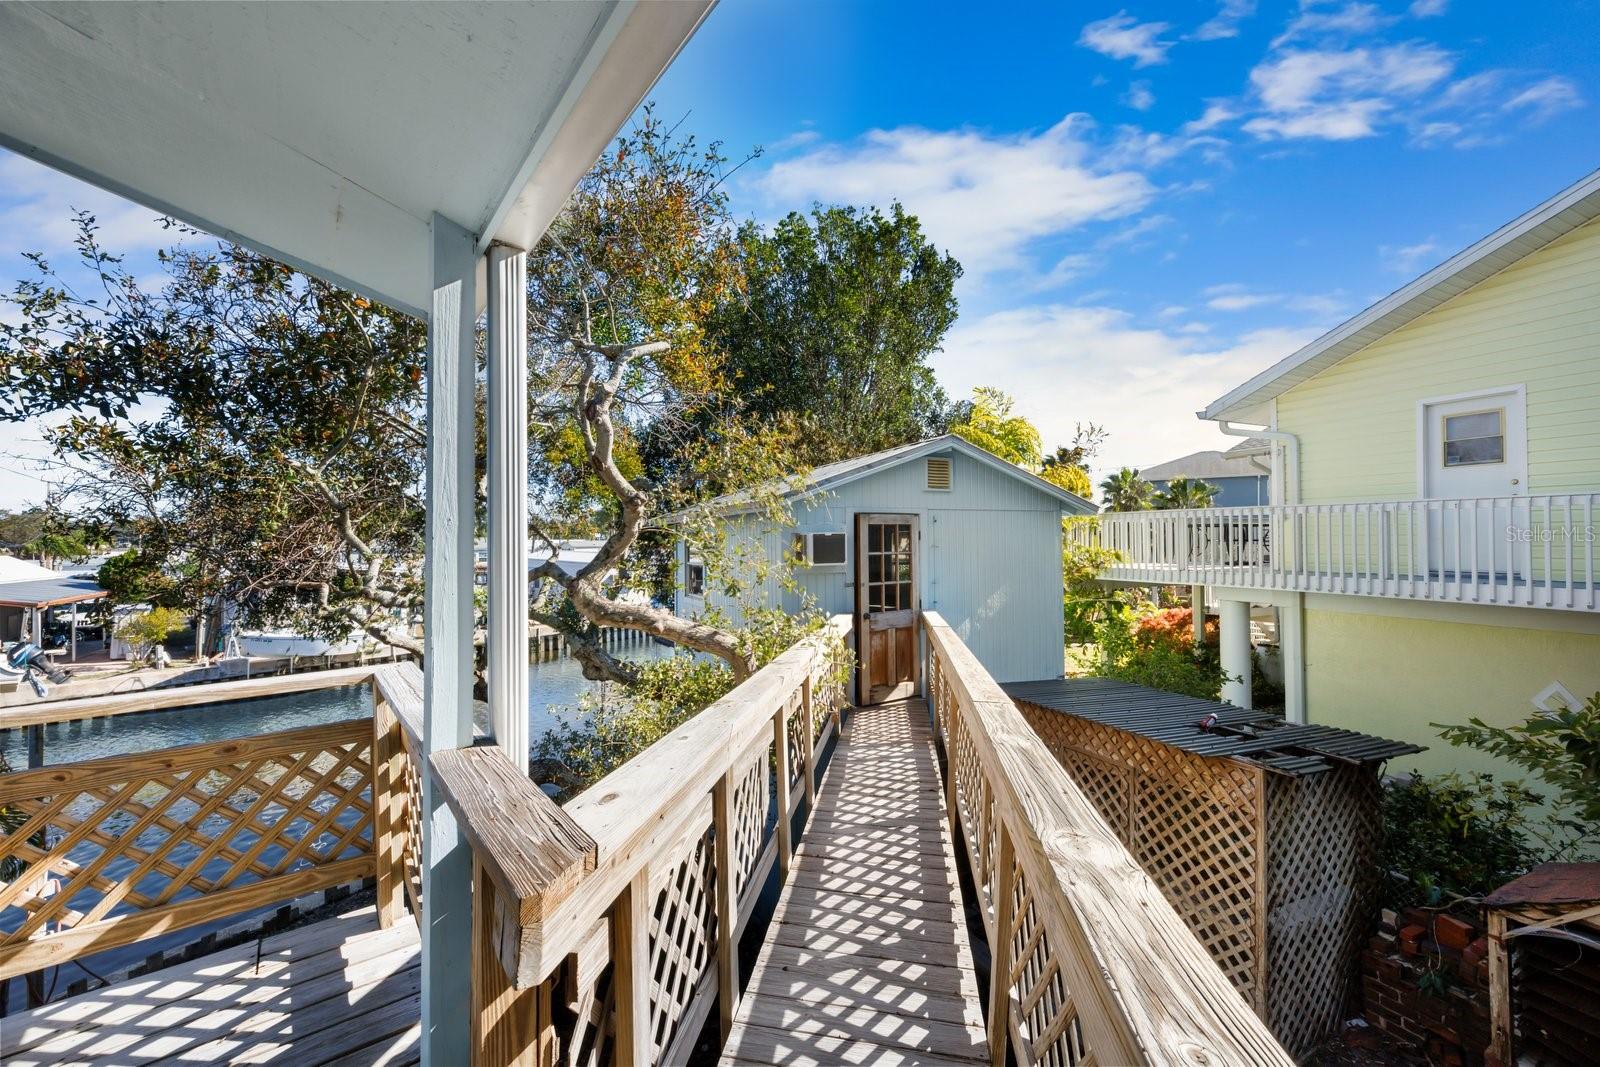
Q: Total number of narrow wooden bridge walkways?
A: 1